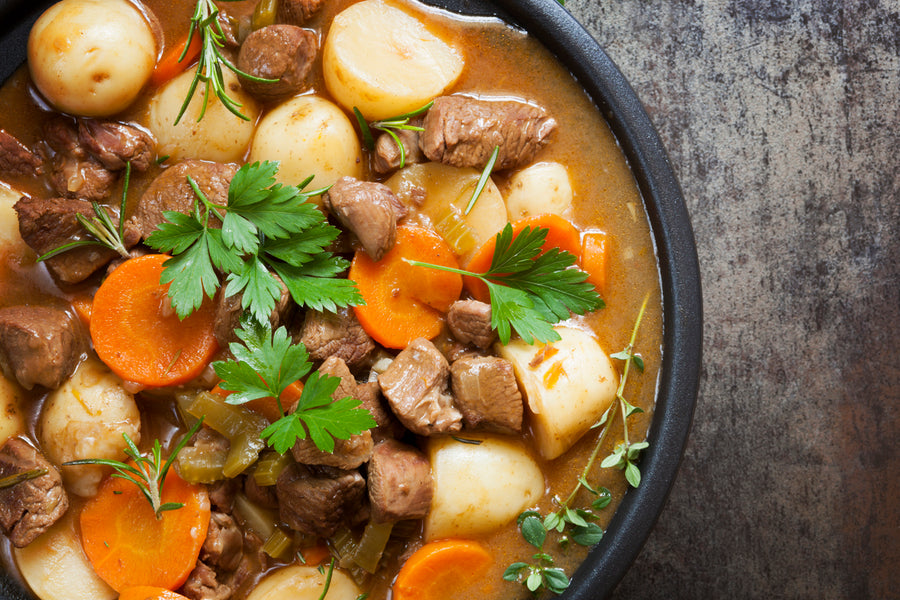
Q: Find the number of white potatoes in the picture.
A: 13